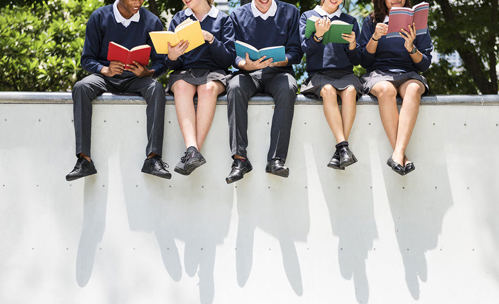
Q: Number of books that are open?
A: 5